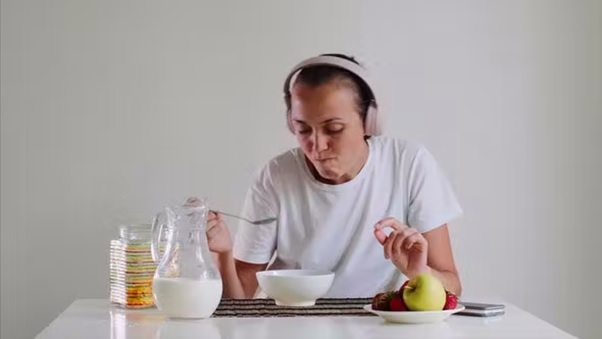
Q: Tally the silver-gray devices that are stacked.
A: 2